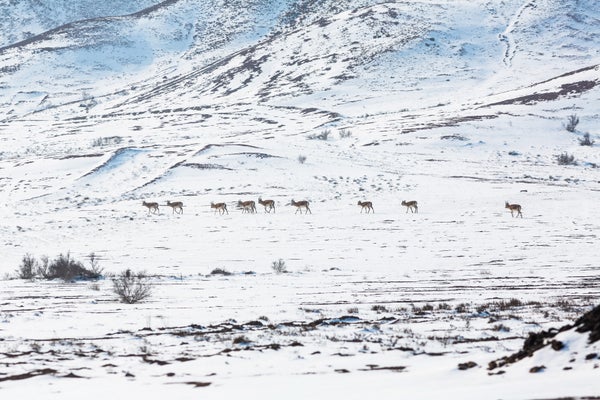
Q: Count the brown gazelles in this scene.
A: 9